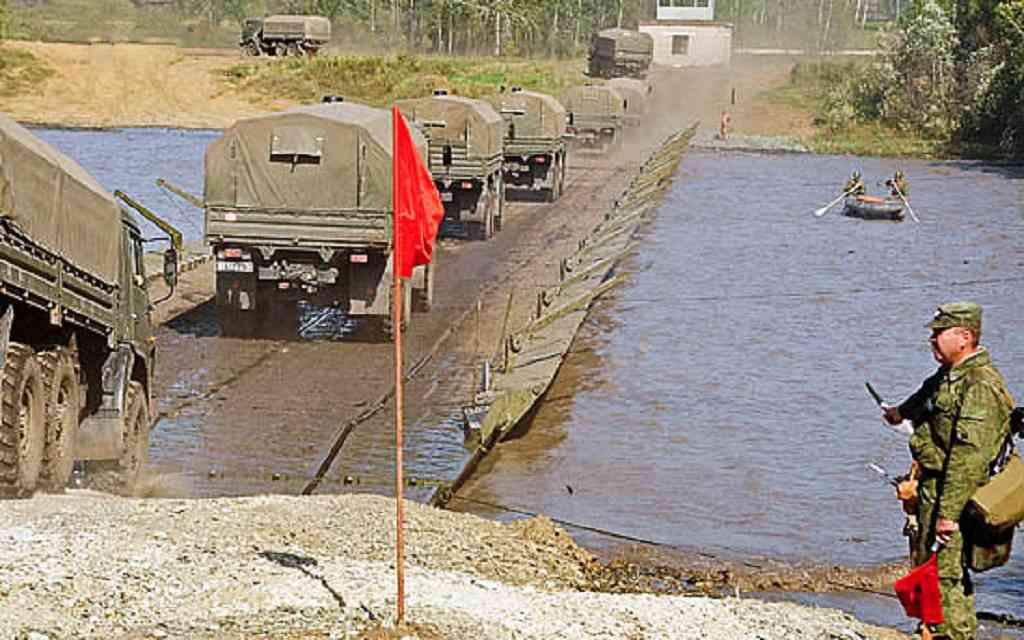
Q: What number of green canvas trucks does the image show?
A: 8